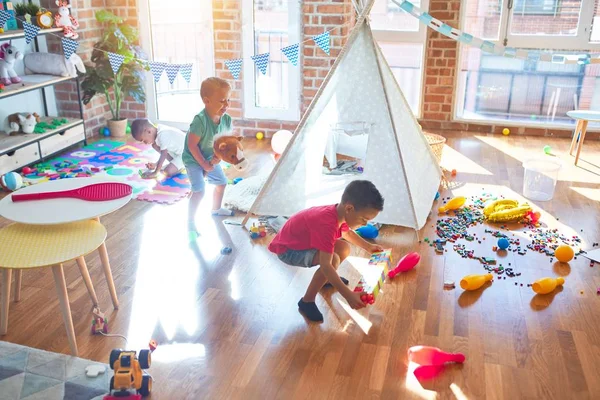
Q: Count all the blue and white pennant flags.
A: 11